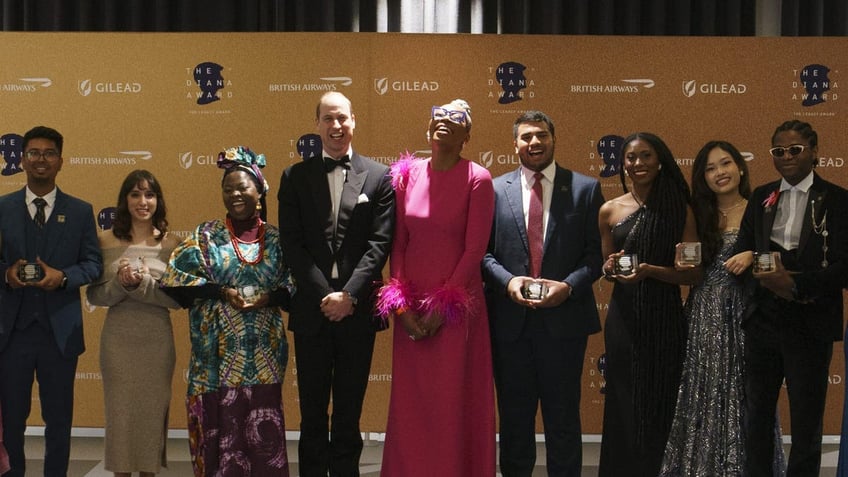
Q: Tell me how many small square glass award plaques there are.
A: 7